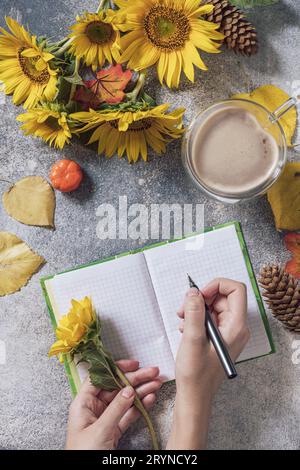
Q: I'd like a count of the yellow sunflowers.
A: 6